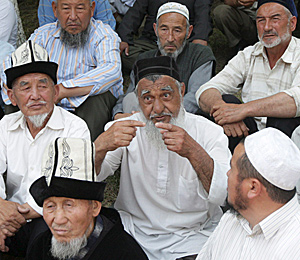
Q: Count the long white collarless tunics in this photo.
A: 1